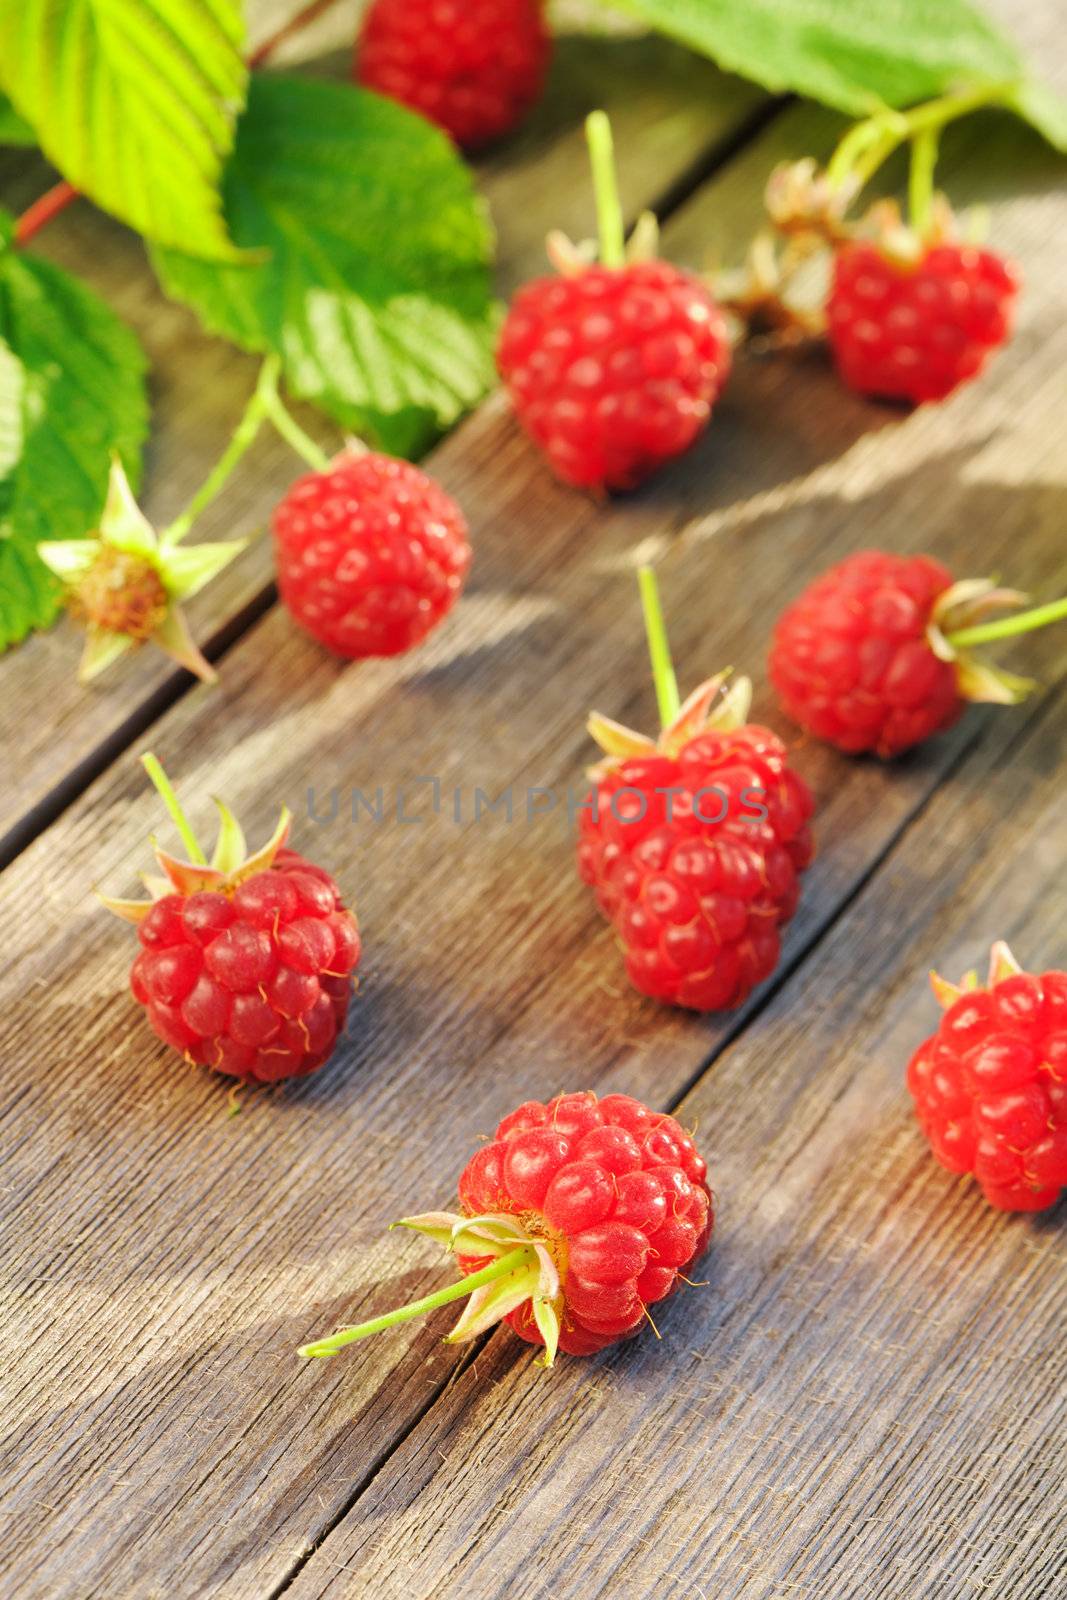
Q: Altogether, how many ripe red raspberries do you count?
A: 9